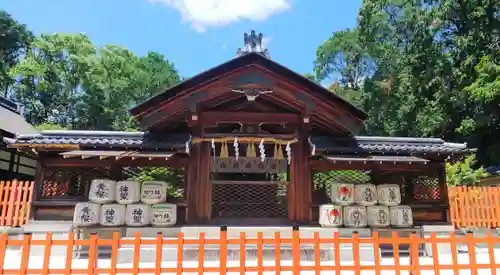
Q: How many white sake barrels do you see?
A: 14